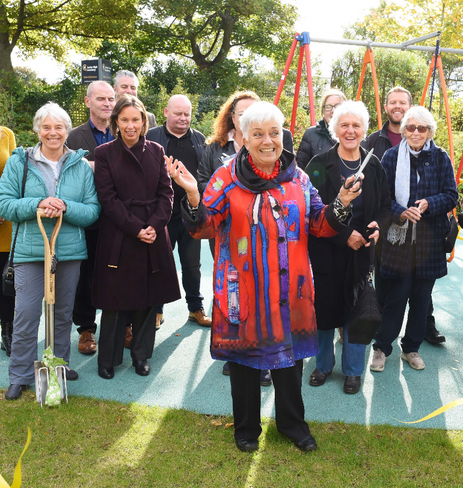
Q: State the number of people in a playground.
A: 12